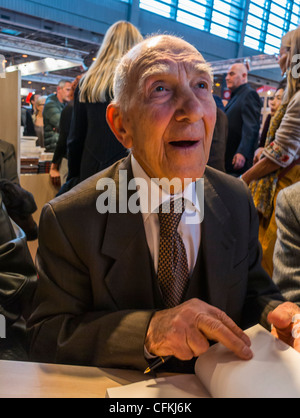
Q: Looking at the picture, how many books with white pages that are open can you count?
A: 1